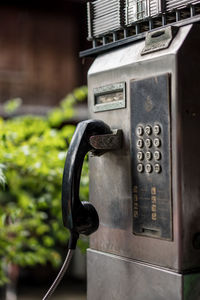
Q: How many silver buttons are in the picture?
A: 12